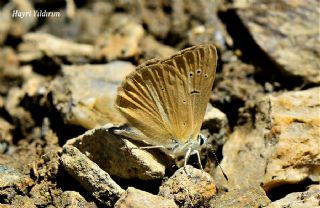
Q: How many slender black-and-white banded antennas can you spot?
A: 1